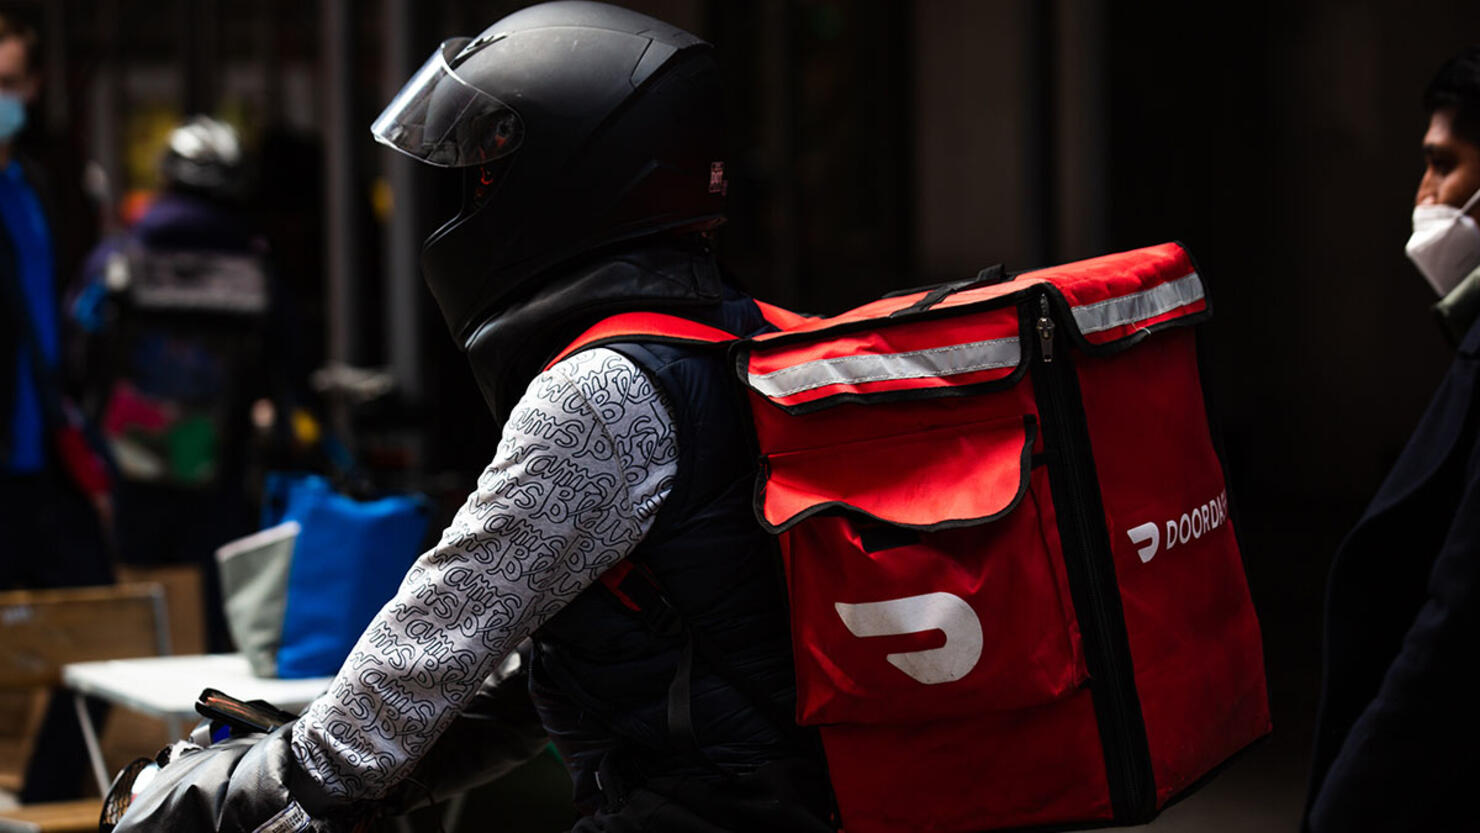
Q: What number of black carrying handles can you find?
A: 1